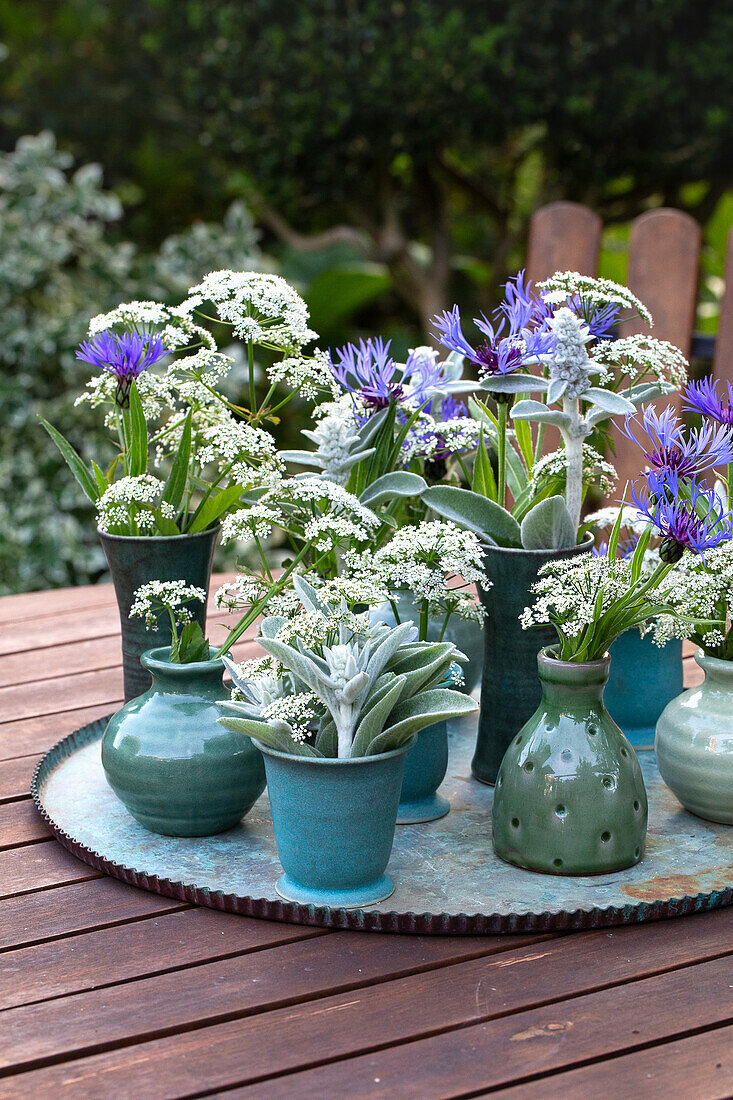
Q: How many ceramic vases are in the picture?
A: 9